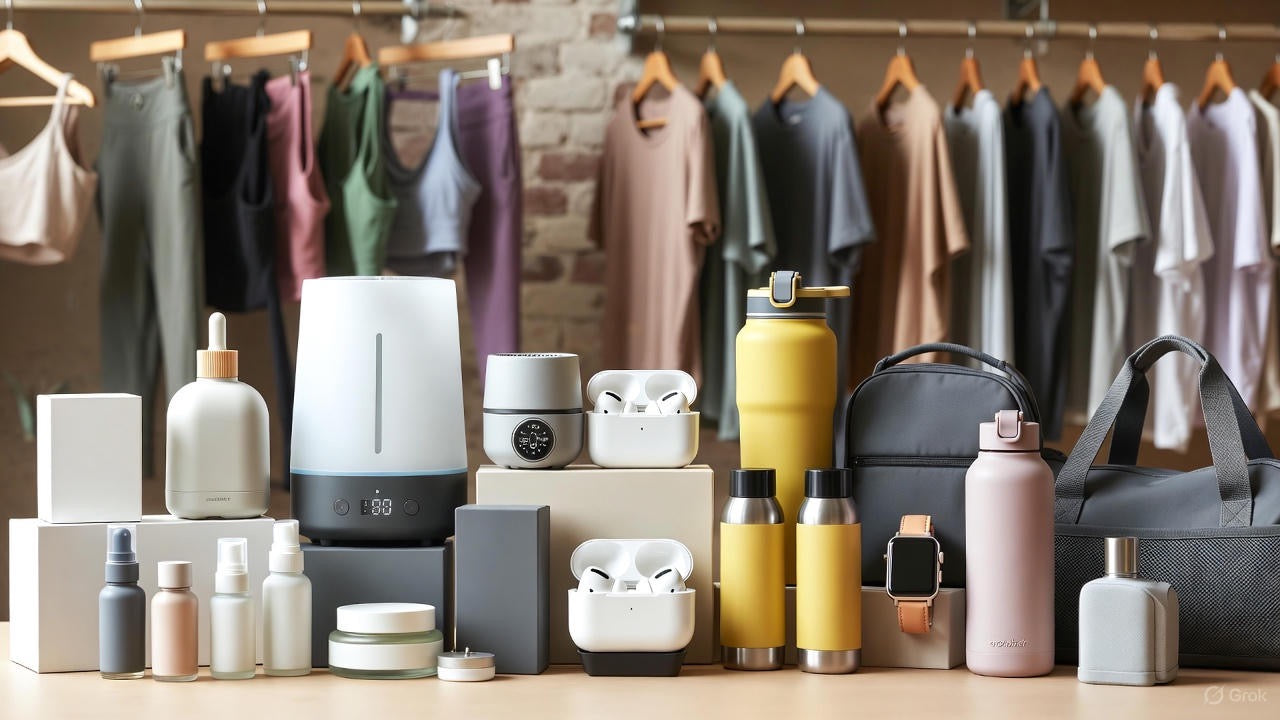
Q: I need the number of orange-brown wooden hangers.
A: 15